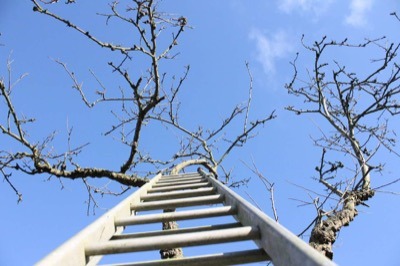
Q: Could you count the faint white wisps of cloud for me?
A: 3